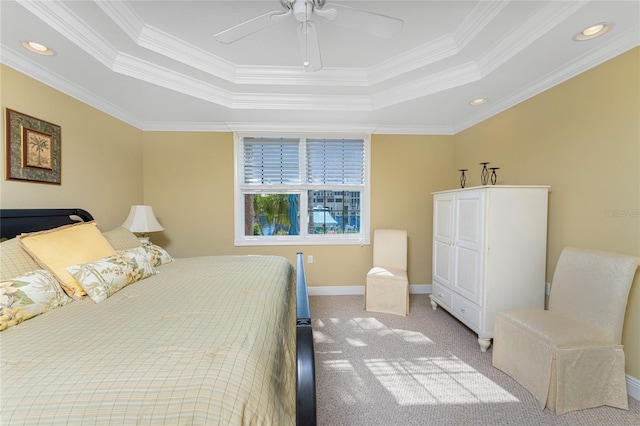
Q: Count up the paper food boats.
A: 0